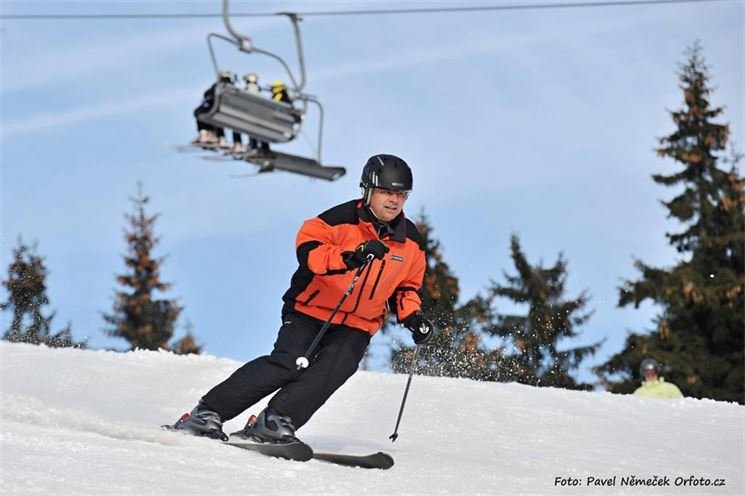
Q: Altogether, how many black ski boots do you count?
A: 2